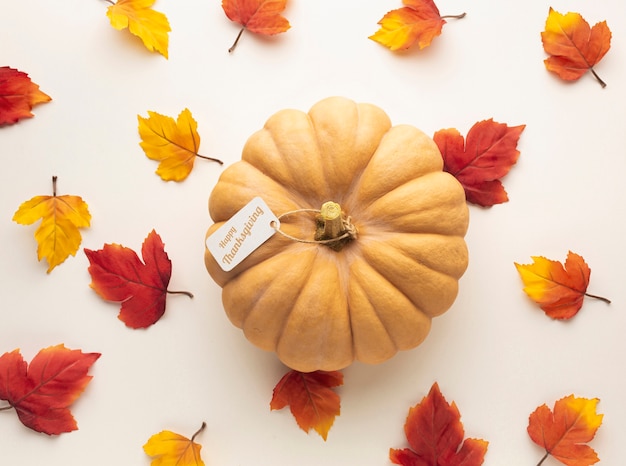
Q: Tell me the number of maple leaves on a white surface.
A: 15